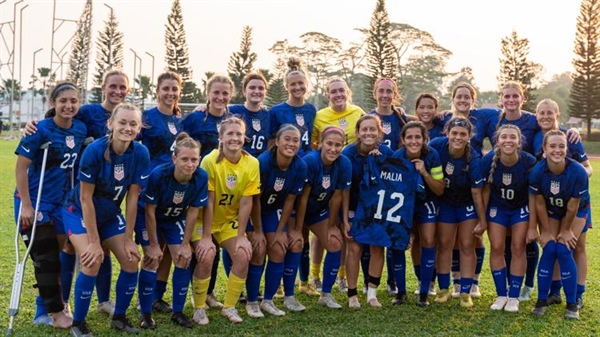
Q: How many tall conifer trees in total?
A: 7